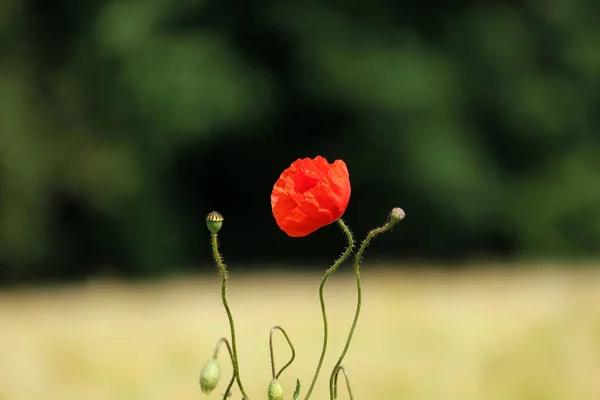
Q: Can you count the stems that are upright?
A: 3